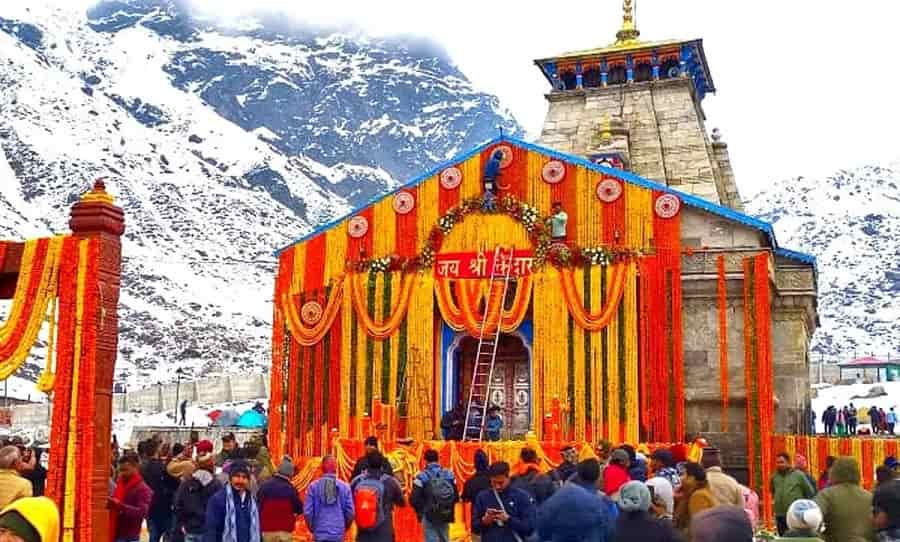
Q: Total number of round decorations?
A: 8